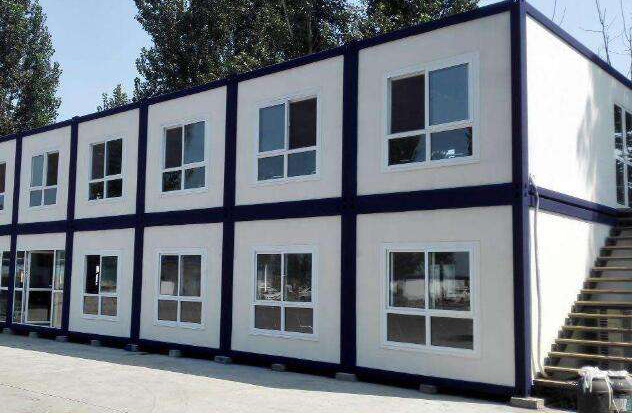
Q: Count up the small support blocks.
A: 11